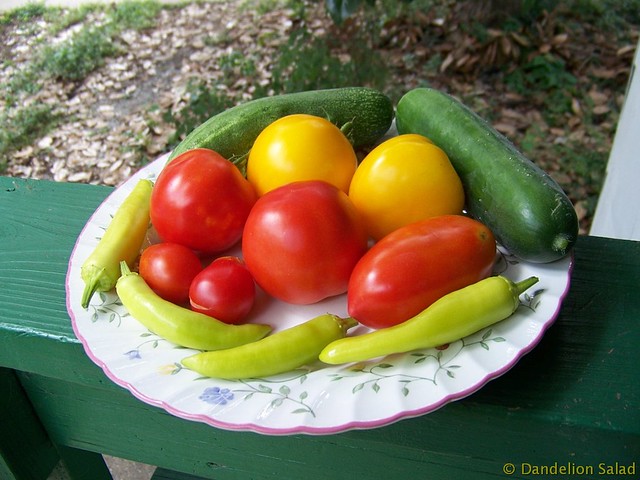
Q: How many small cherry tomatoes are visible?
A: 2